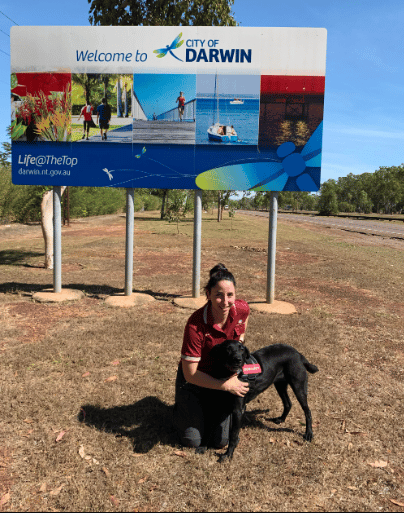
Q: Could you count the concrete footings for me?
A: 4